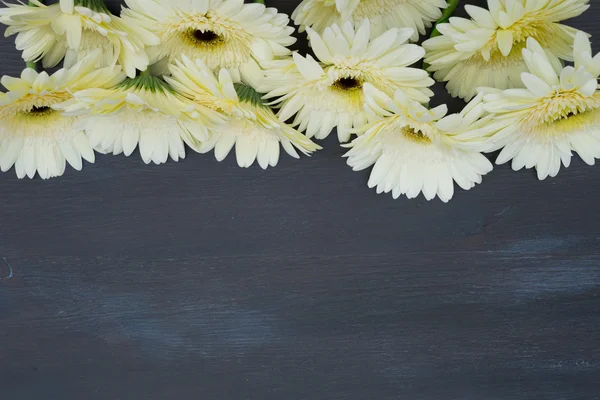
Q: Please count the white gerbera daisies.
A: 10